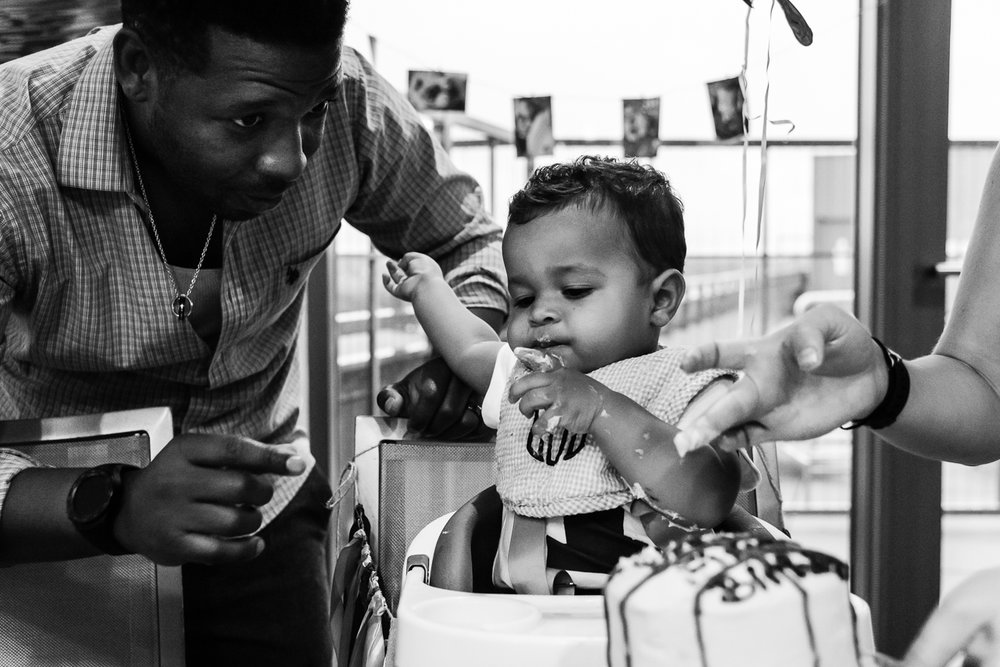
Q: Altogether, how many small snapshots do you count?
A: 4